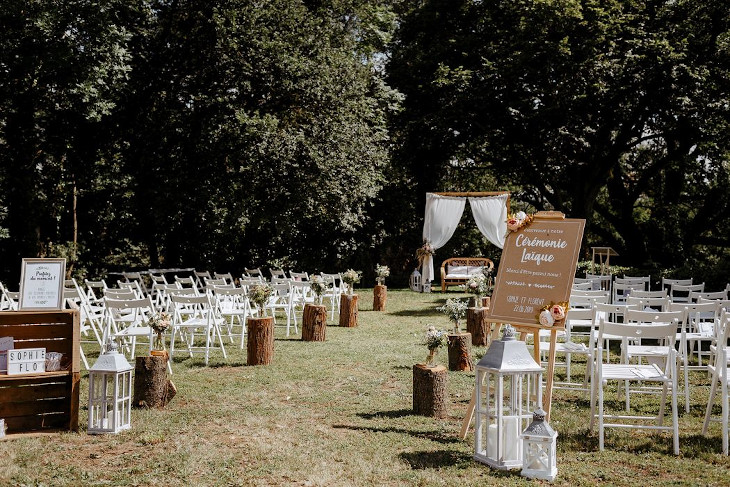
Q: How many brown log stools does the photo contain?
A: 9